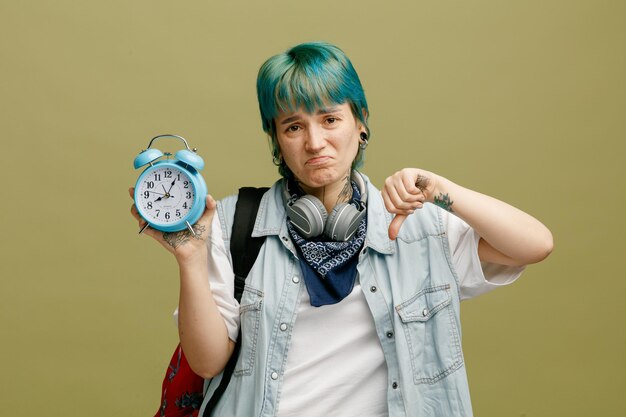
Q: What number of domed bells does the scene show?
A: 2